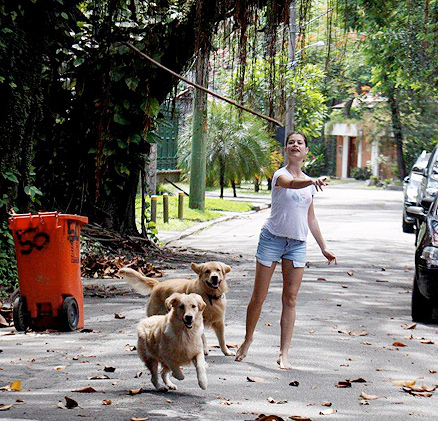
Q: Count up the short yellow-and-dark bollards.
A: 3